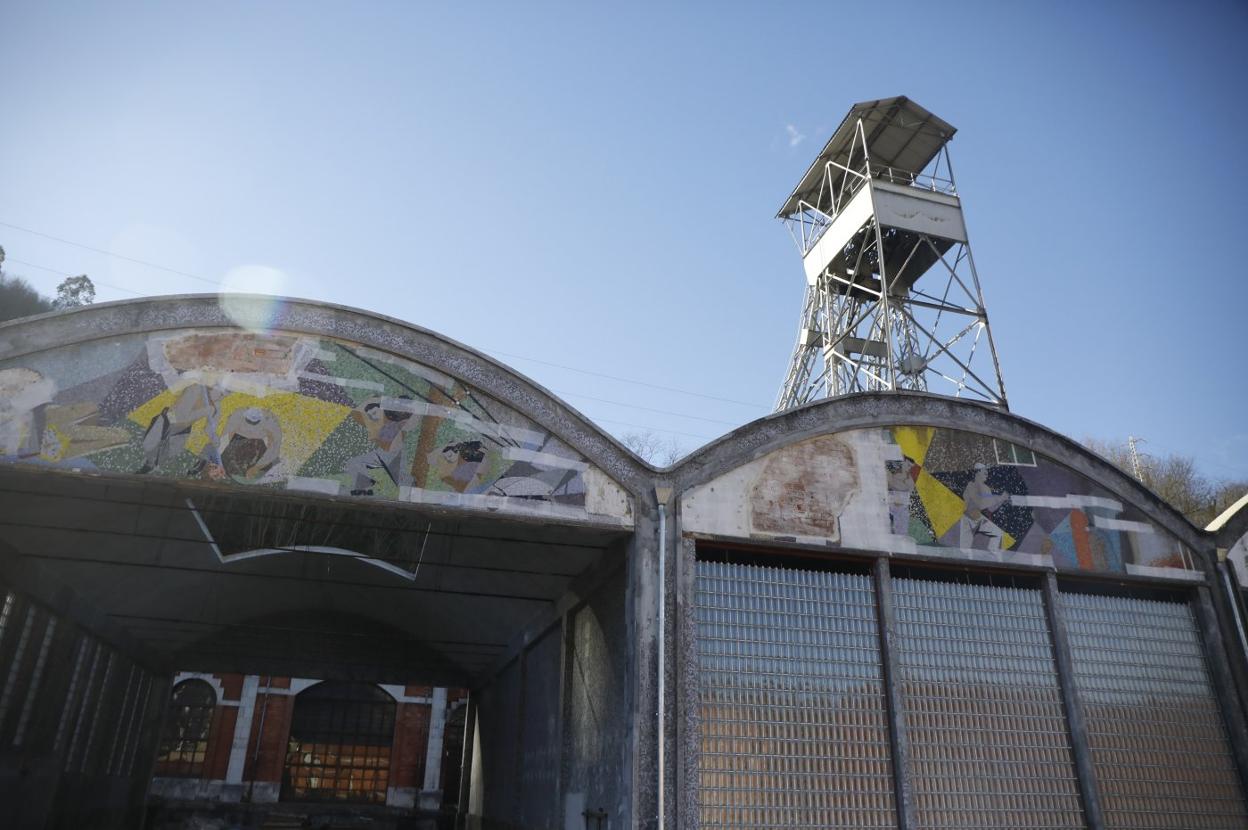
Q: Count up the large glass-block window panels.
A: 3